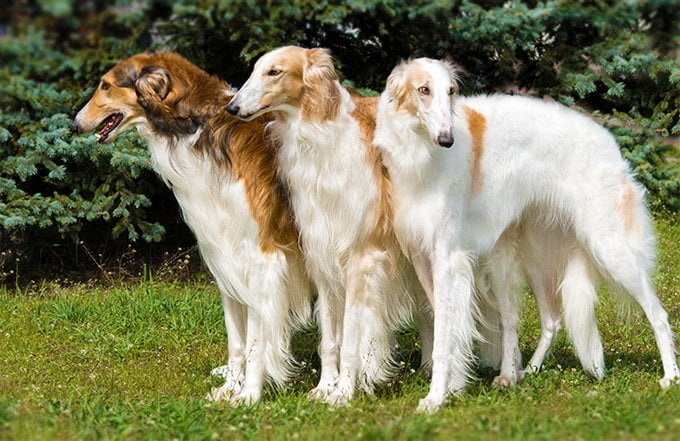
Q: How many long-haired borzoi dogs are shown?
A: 3